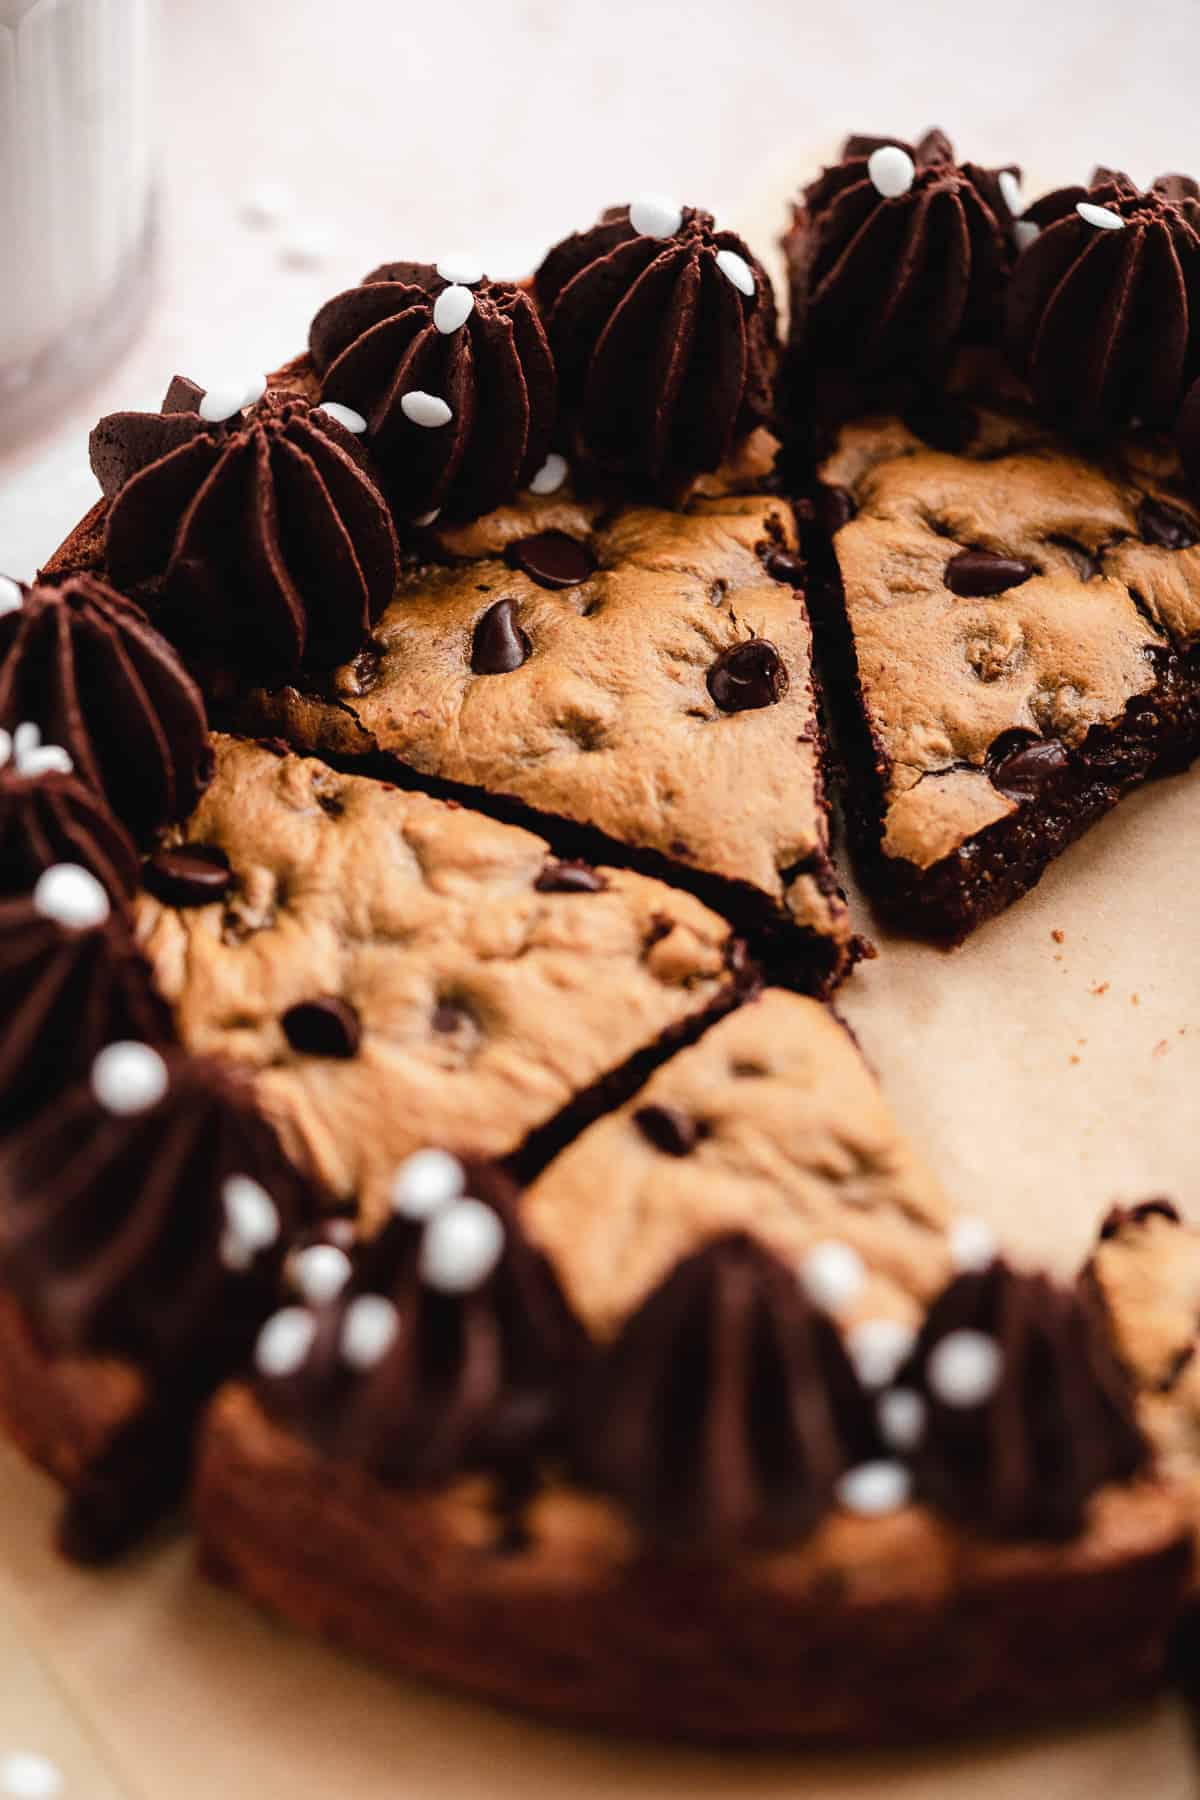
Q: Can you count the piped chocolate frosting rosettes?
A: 12